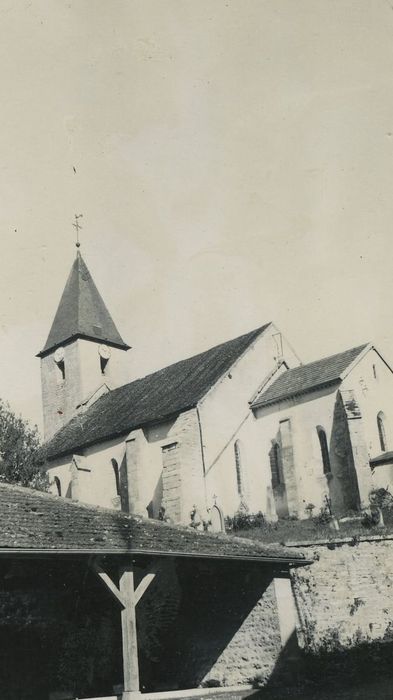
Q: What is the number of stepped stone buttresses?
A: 5